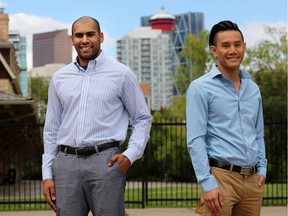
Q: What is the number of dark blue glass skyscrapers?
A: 1